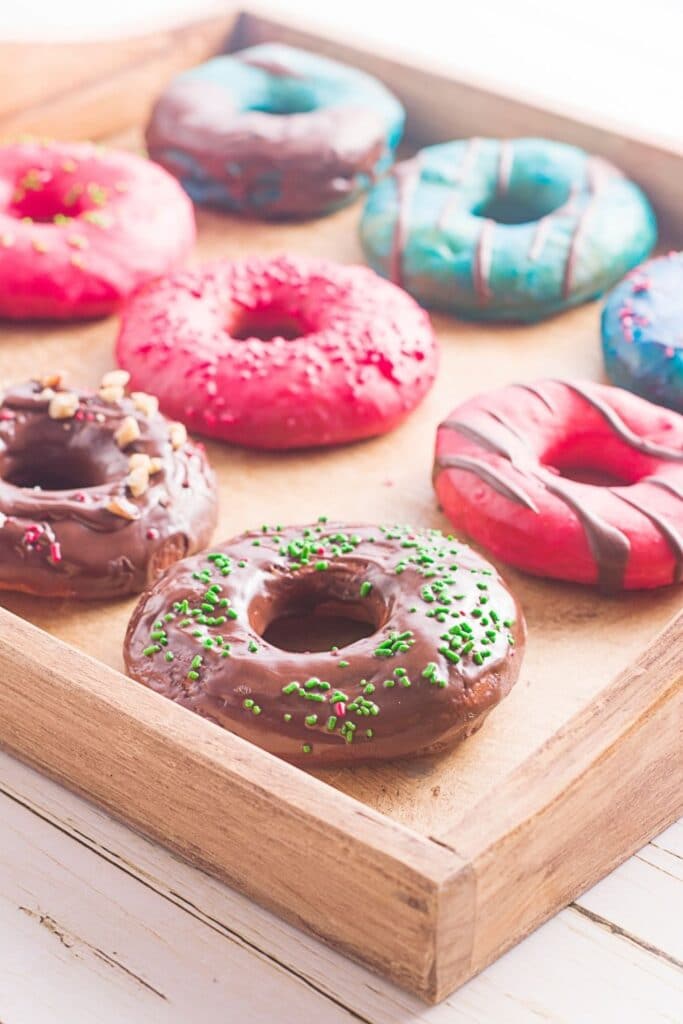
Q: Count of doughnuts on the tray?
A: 8